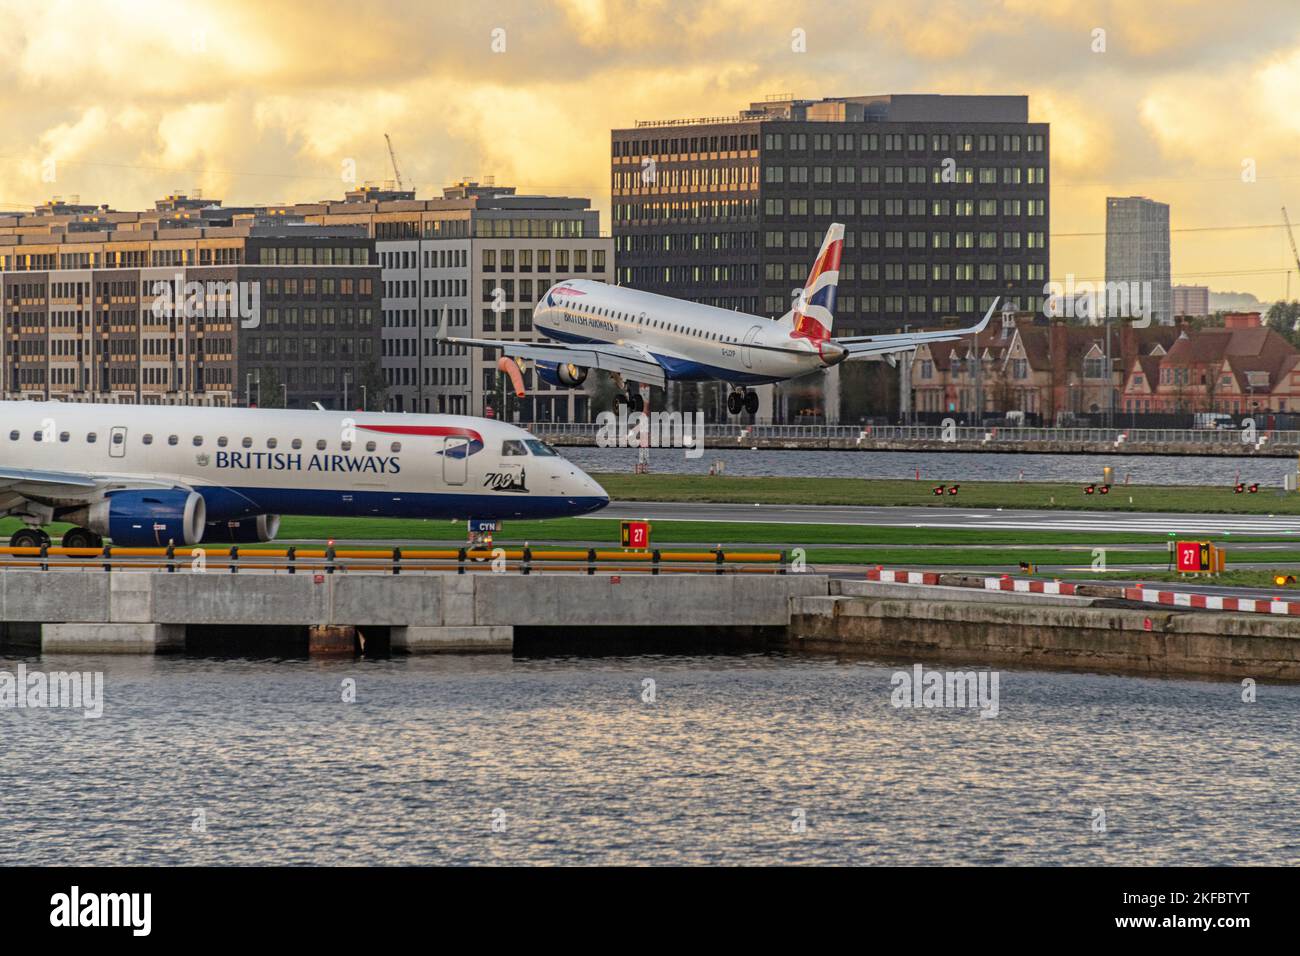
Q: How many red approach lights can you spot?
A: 6